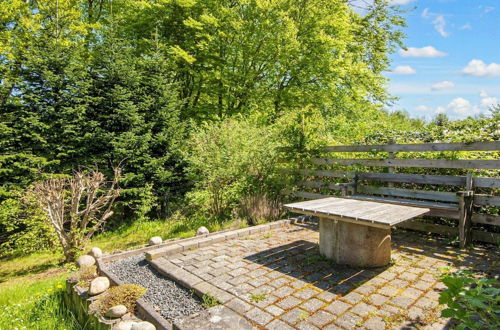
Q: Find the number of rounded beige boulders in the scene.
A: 8